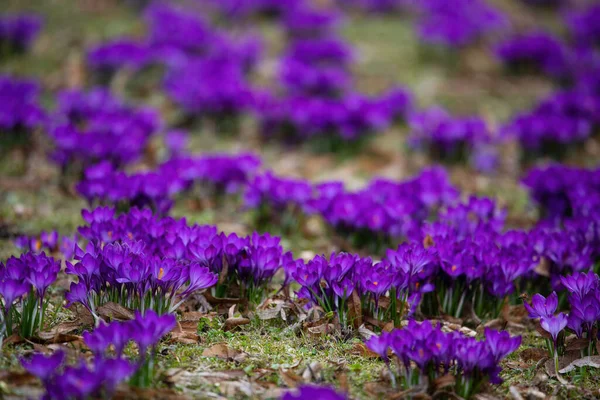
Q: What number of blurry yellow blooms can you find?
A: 0